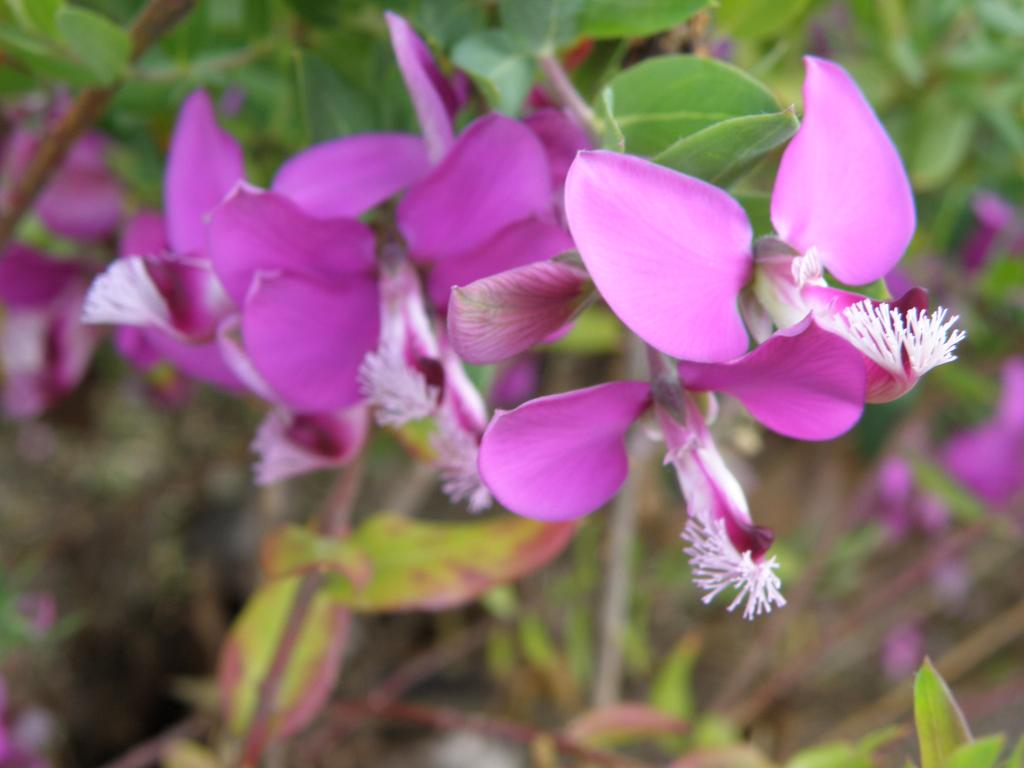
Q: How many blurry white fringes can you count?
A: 4